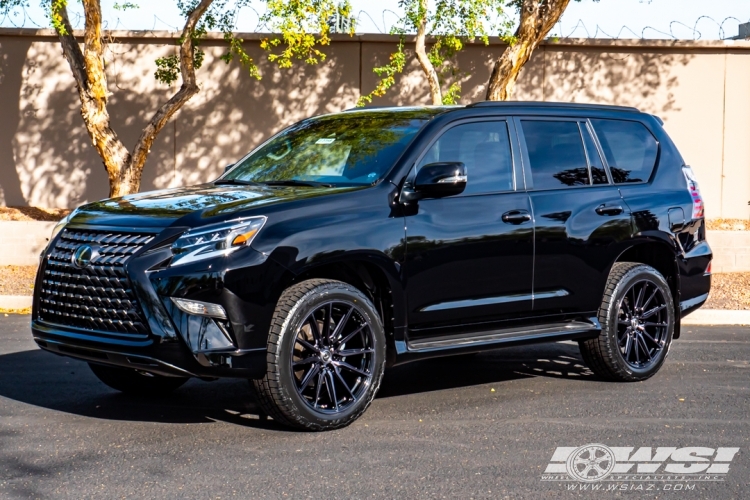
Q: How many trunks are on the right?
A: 2